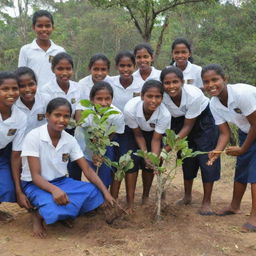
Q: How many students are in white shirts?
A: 13